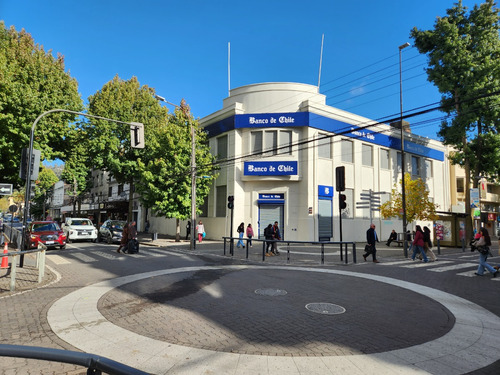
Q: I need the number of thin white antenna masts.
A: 2